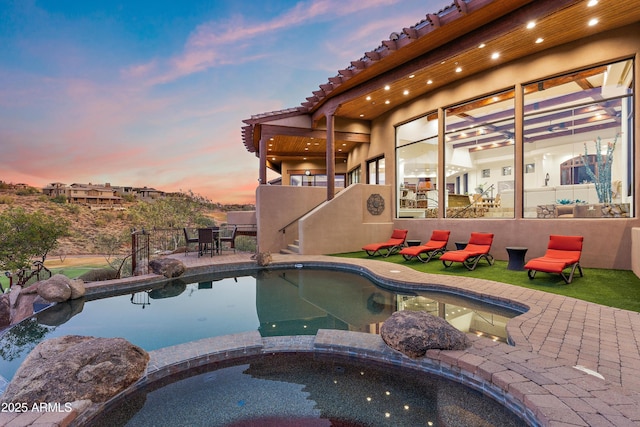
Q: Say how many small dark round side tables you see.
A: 3